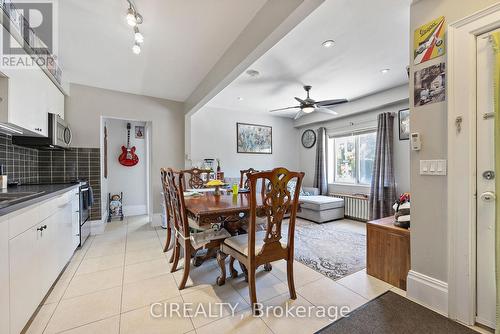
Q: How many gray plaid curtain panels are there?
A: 2